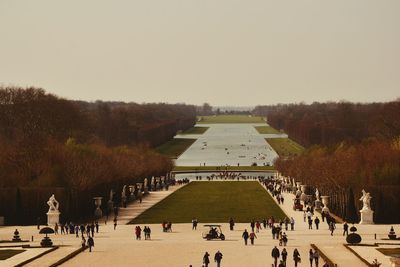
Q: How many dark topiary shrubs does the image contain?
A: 4